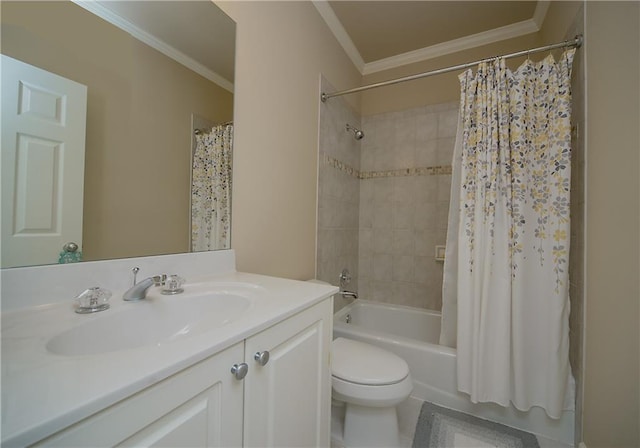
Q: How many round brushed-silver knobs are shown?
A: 2